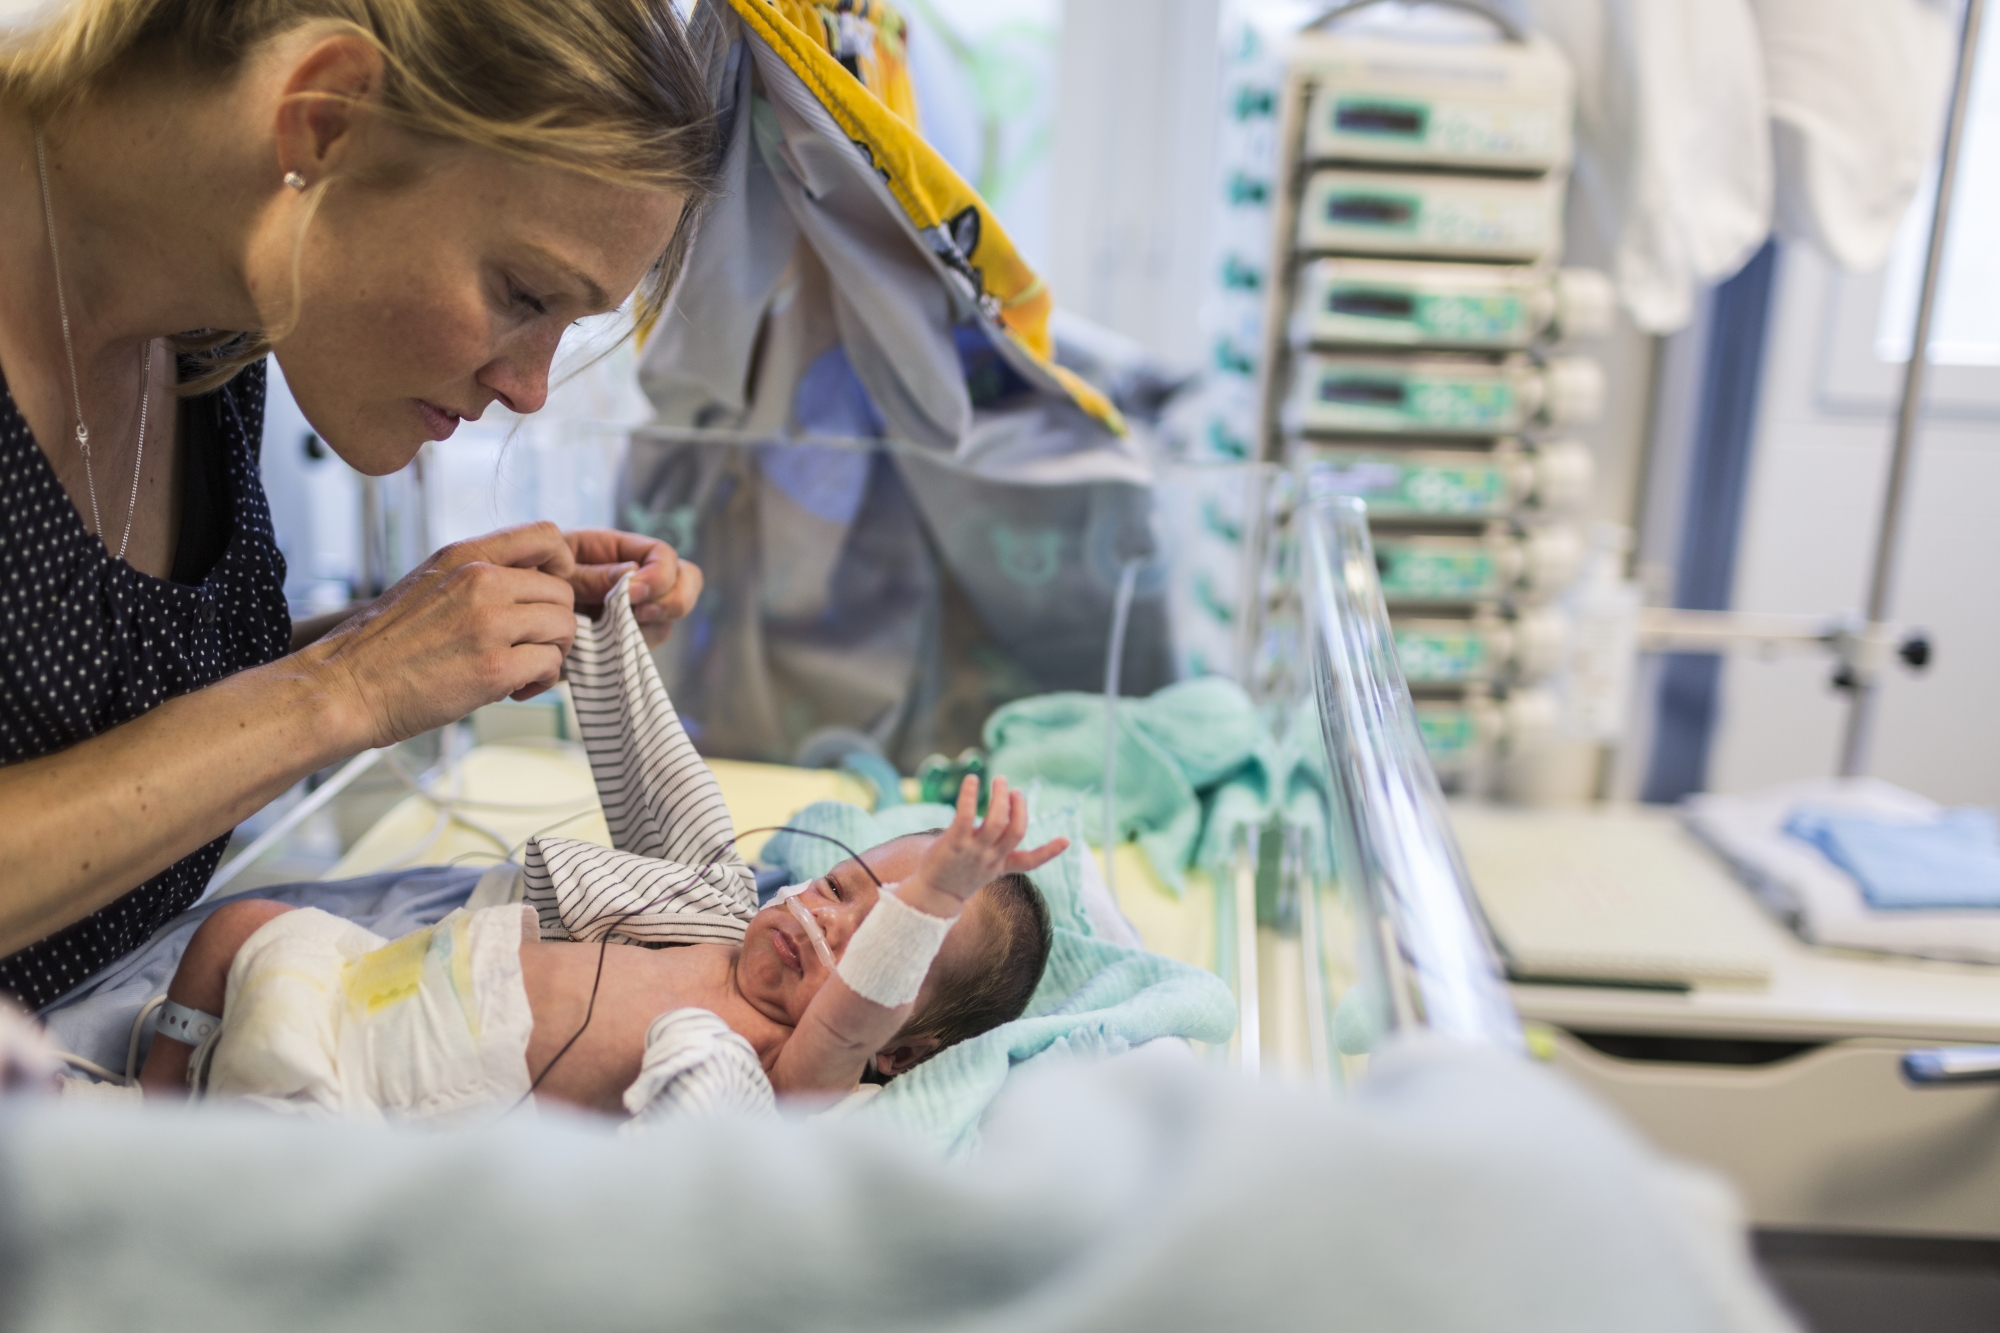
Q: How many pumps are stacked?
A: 8